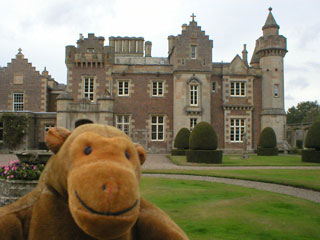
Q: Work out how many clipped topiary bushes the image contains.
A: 4